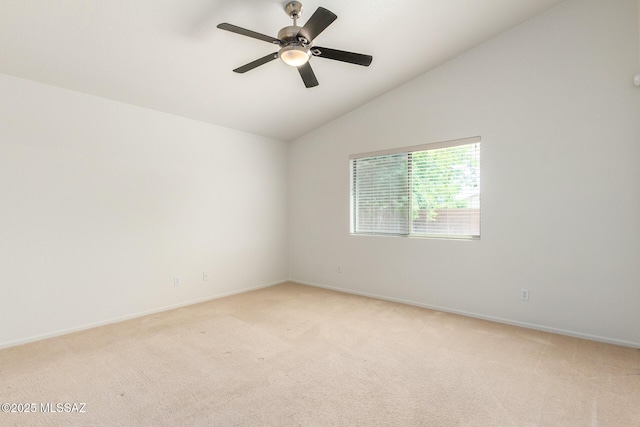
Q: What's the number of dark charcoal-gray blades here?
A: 5